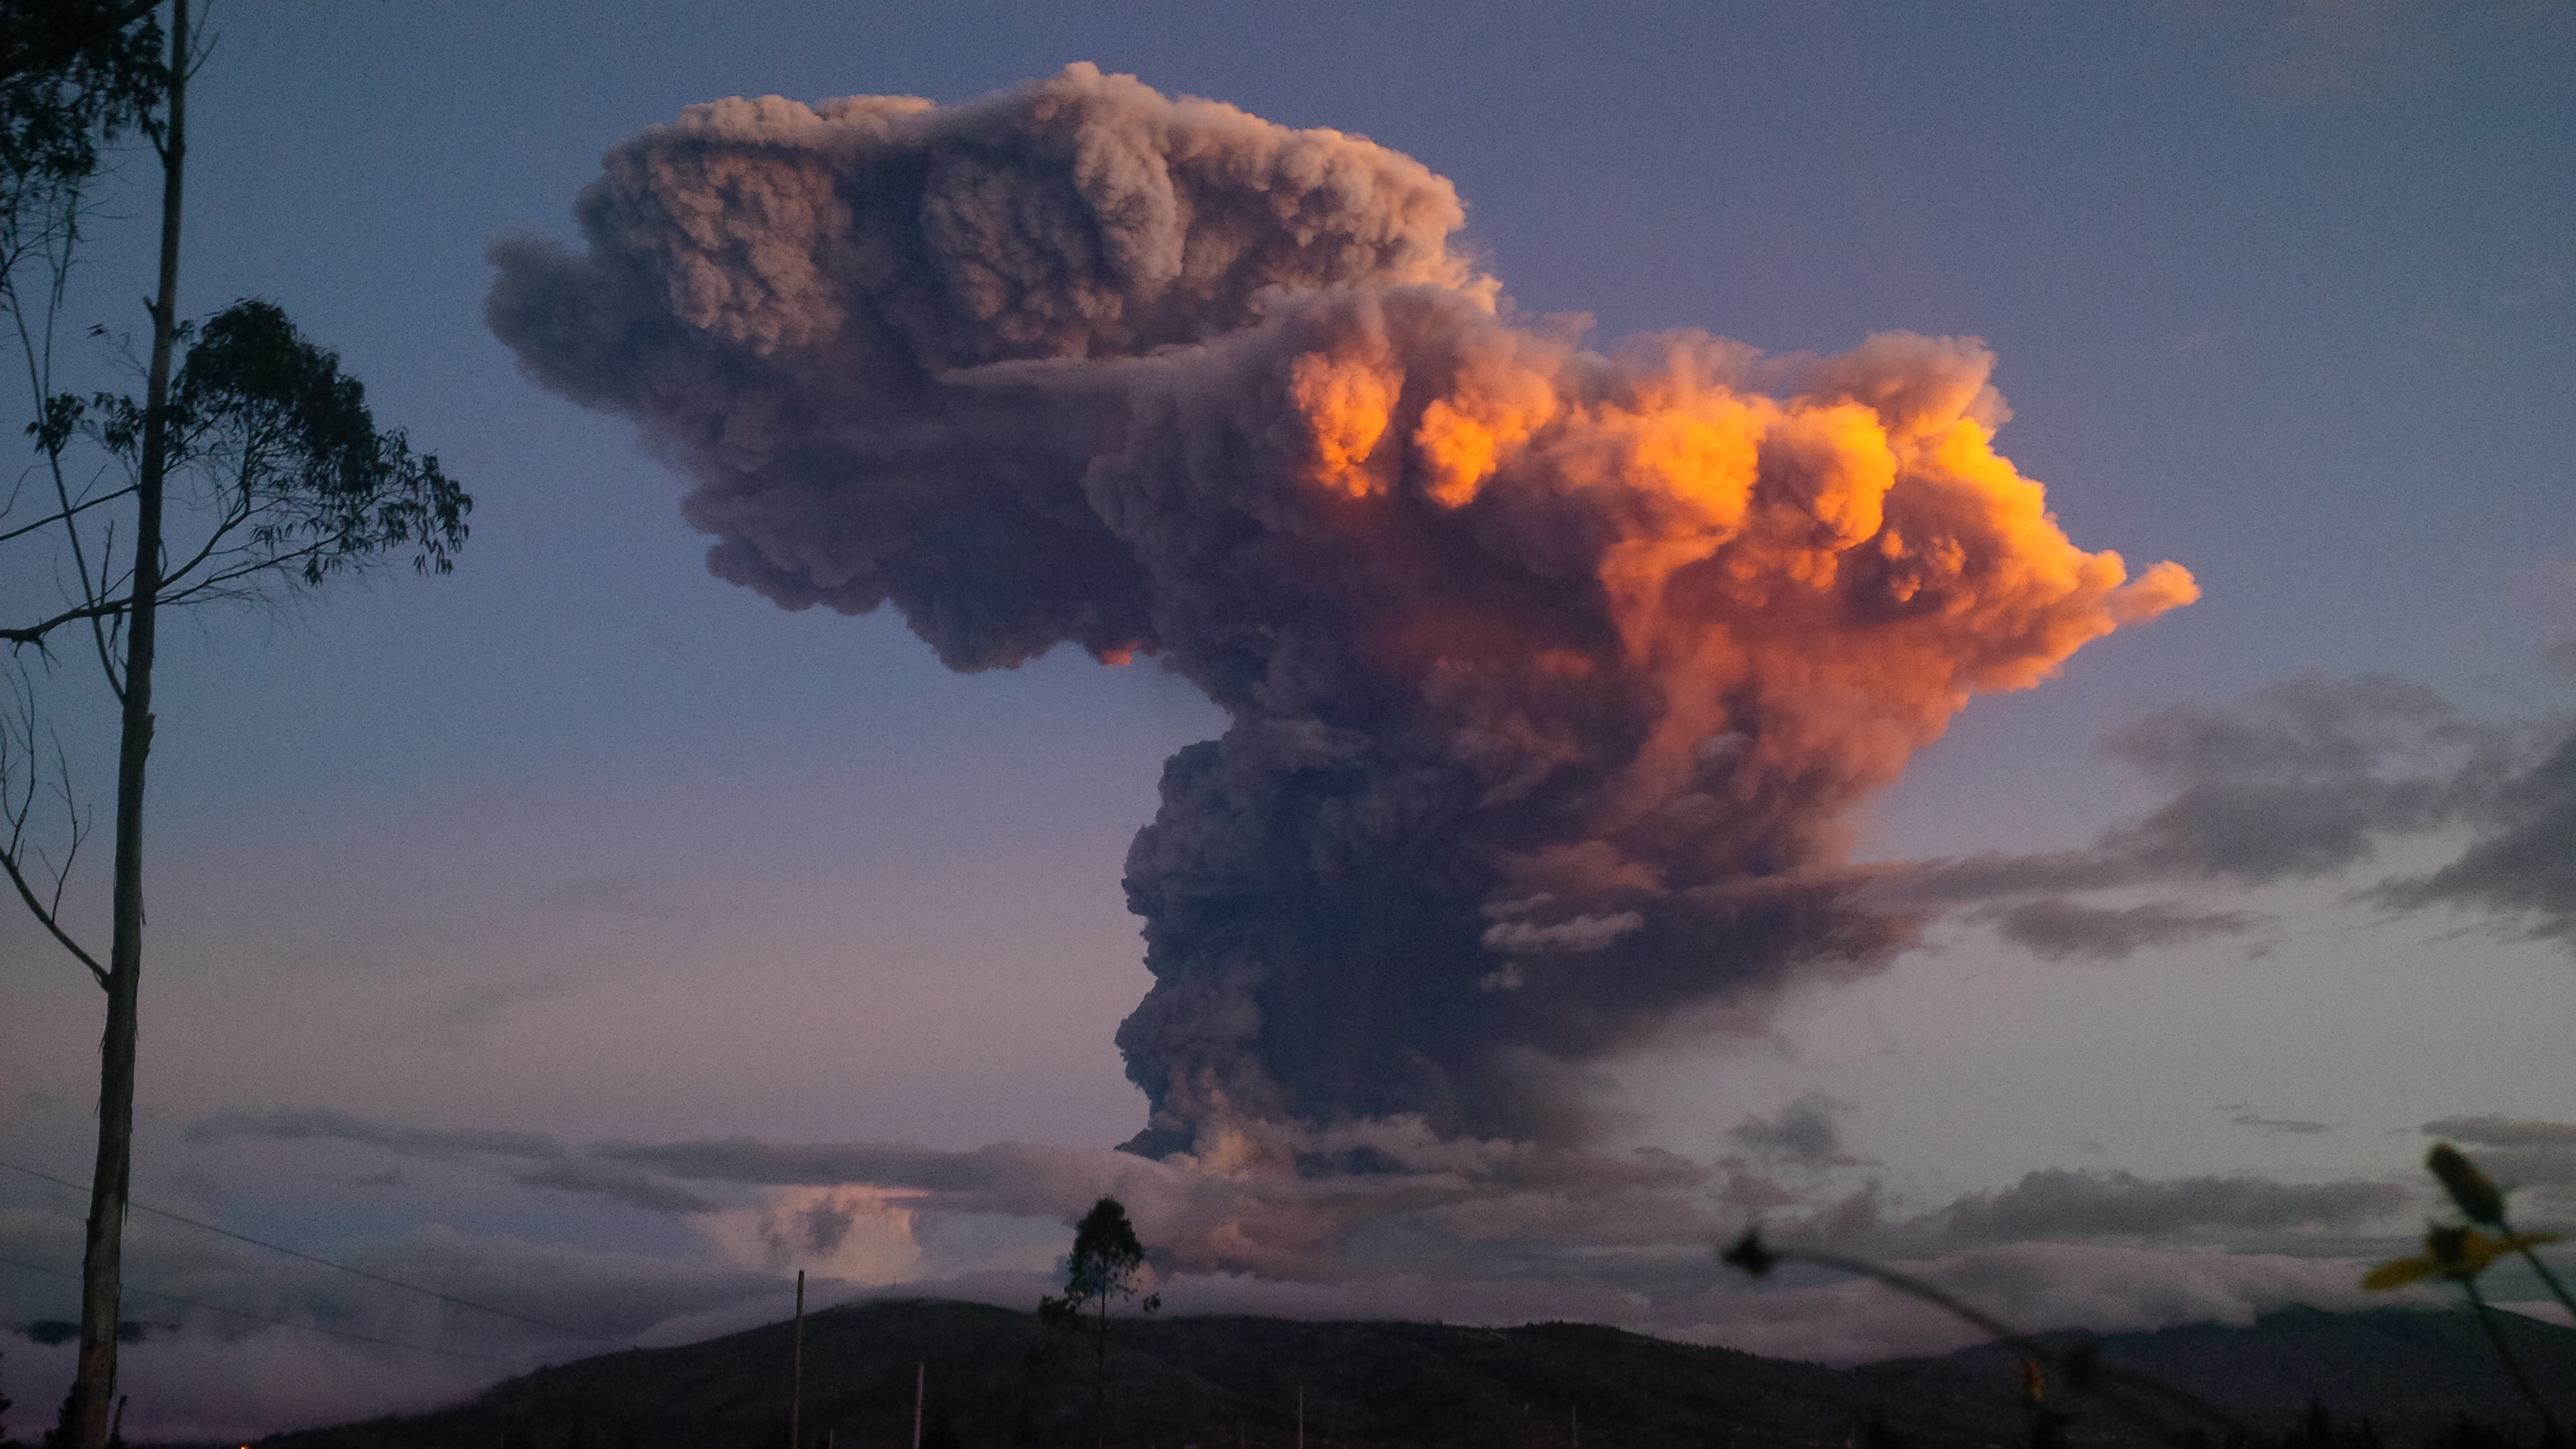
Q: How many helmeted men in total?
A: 0